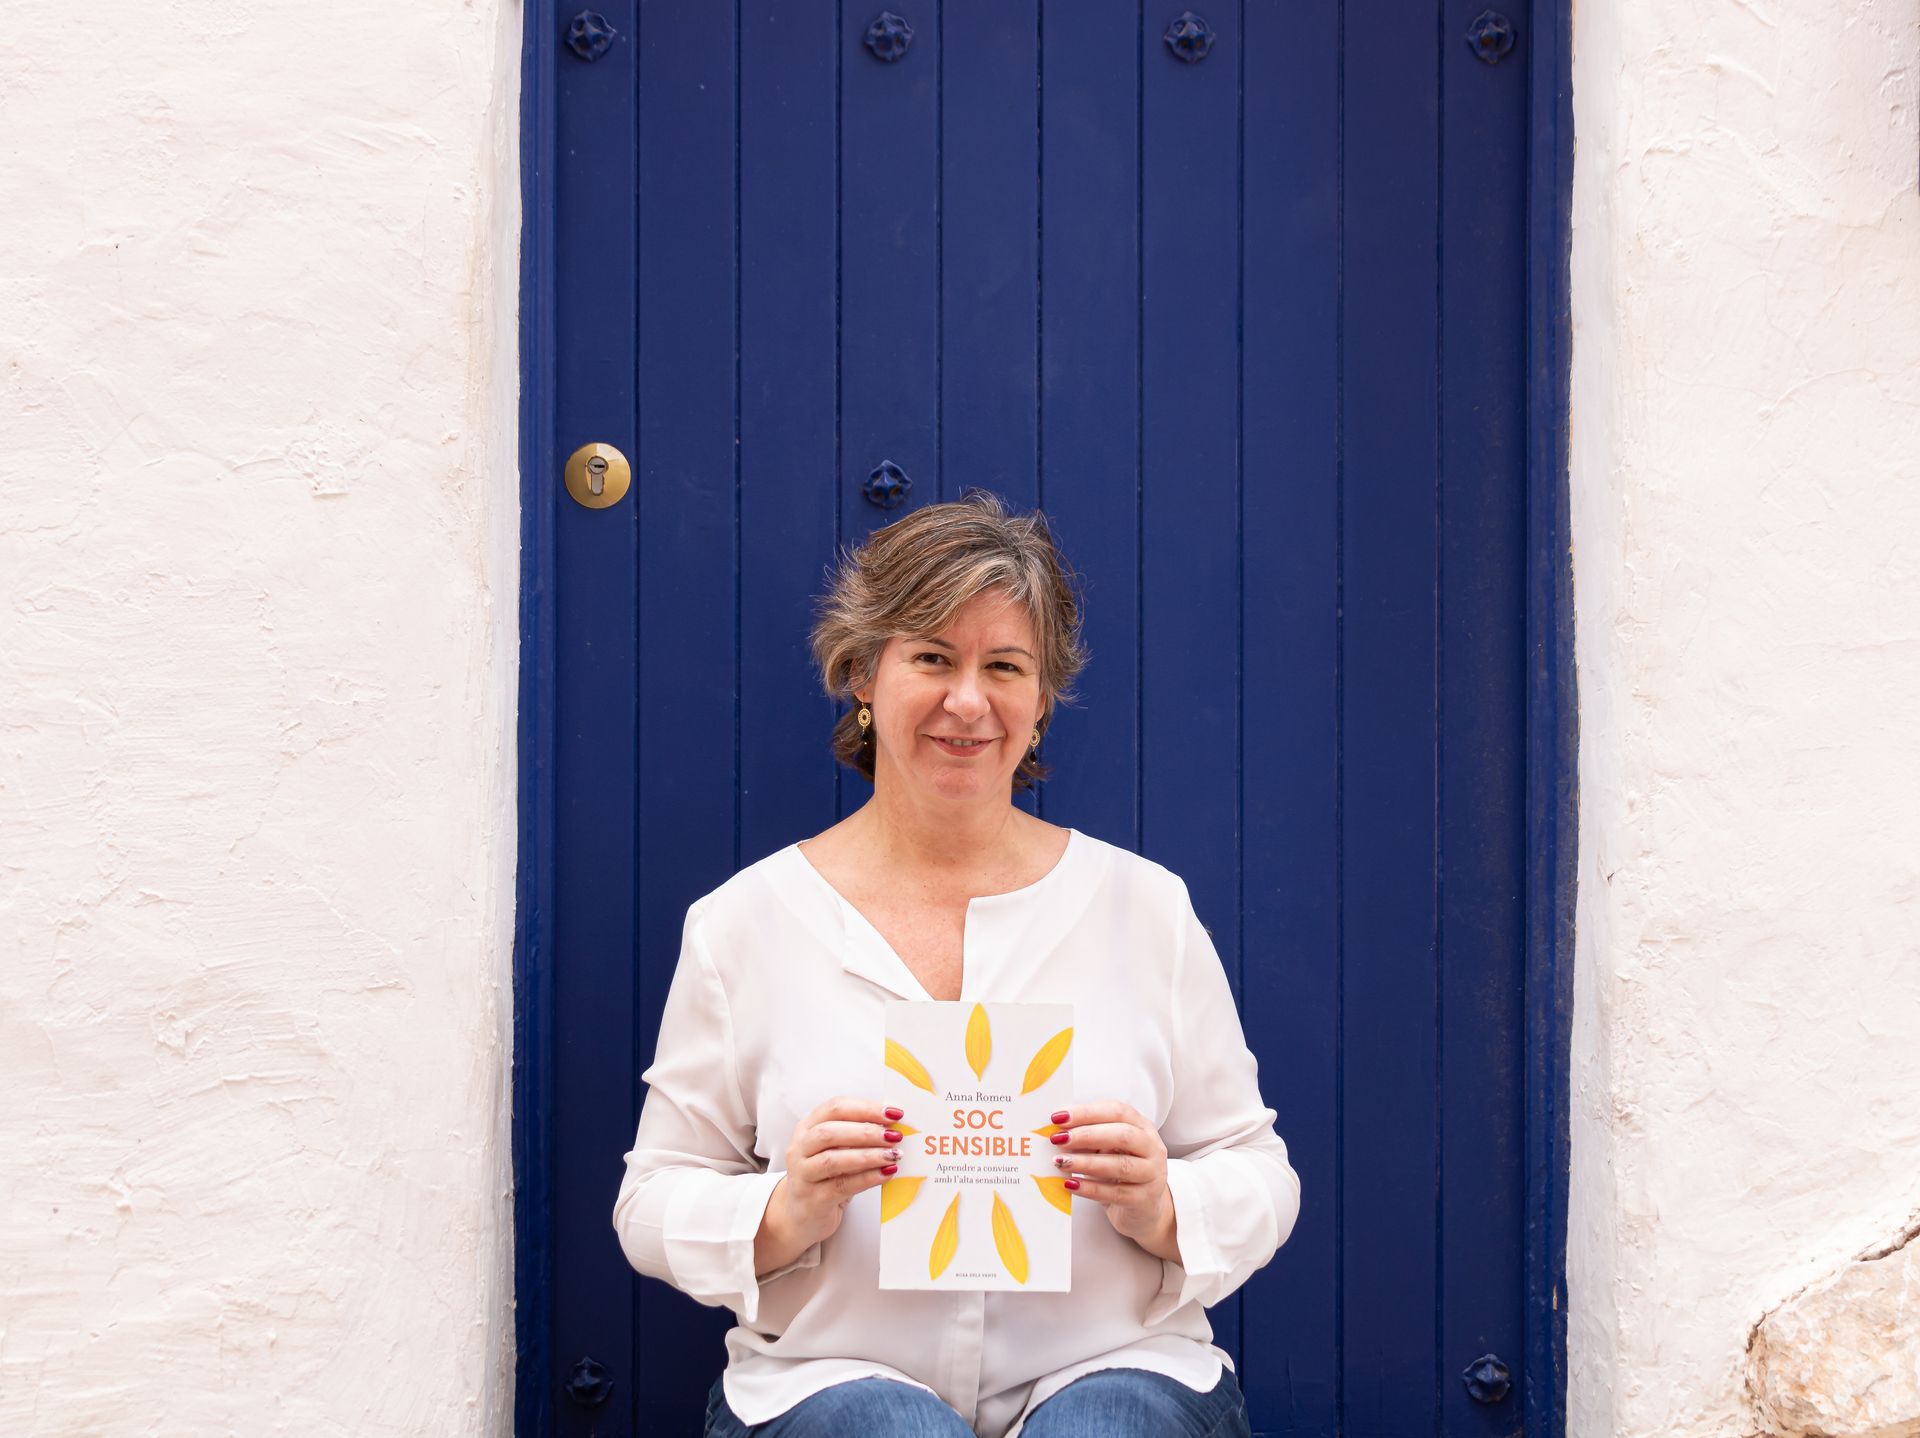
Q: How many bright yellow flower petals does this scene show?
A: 9